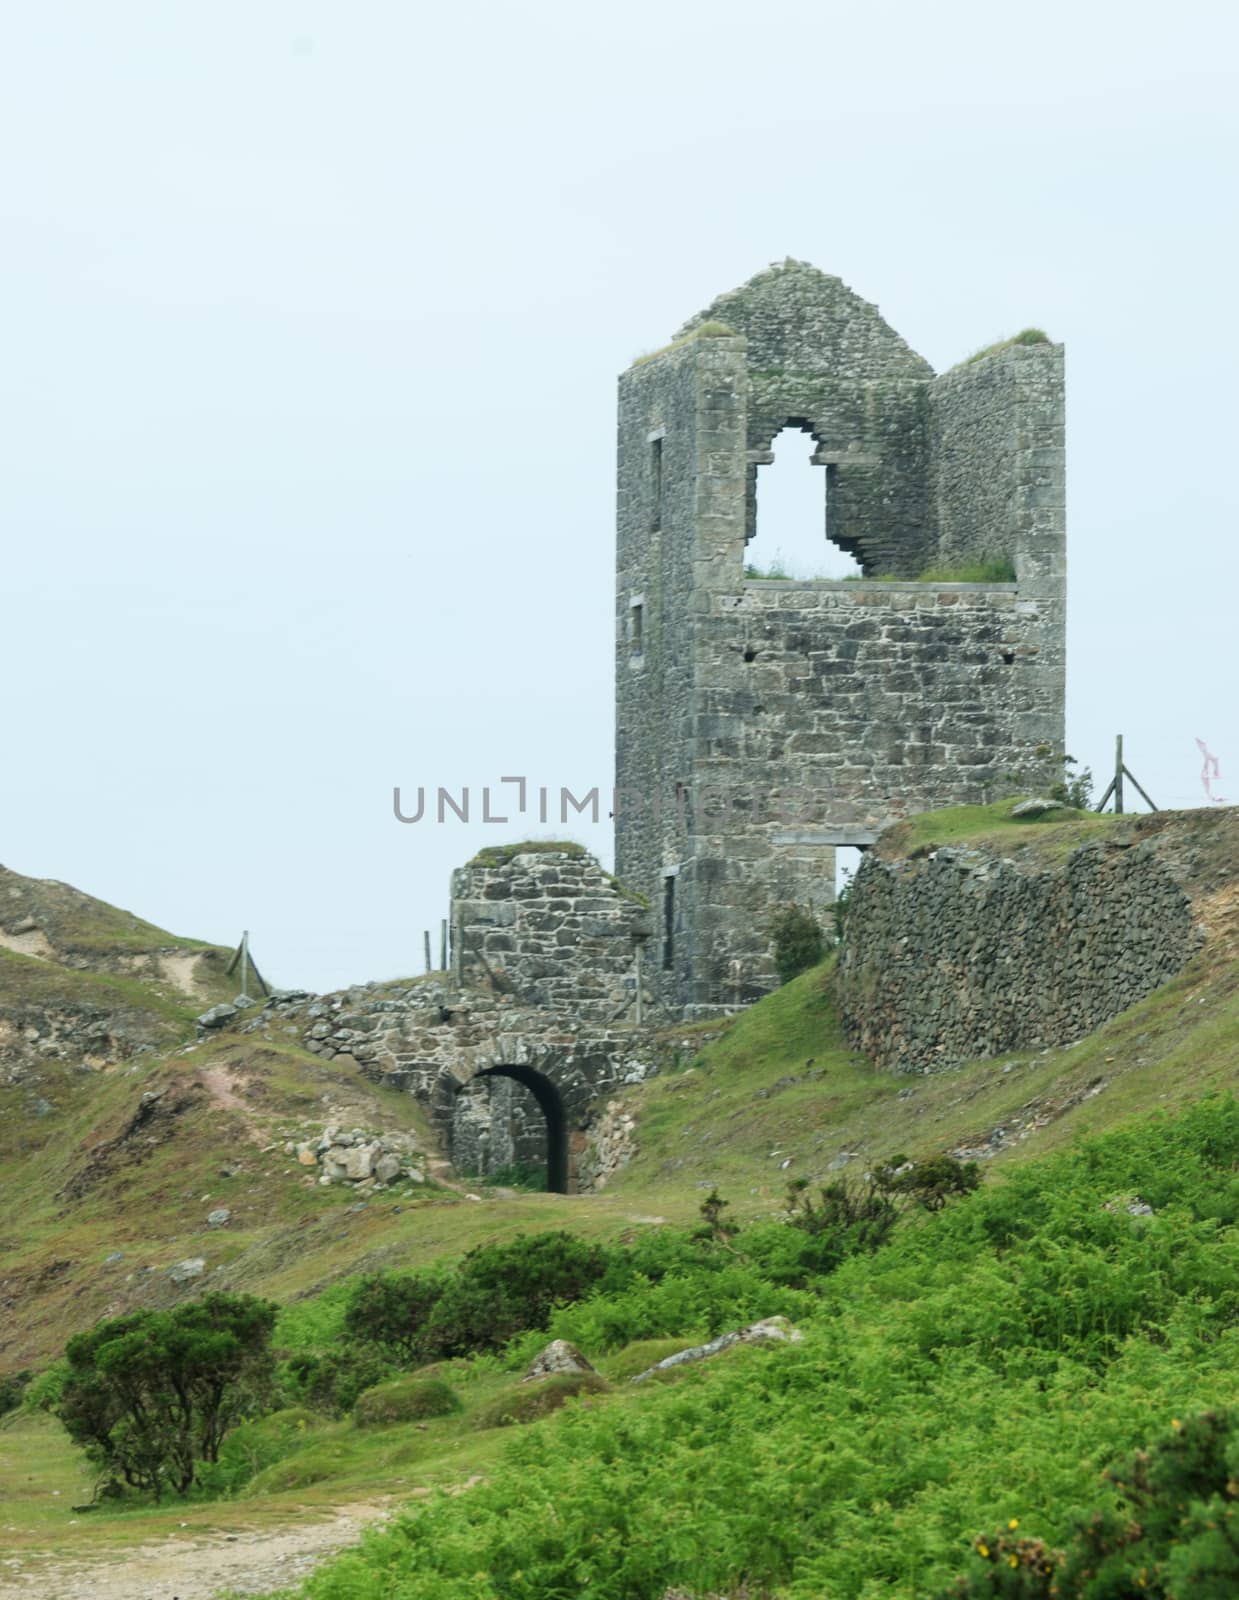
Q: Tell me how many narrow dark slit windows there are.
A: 3